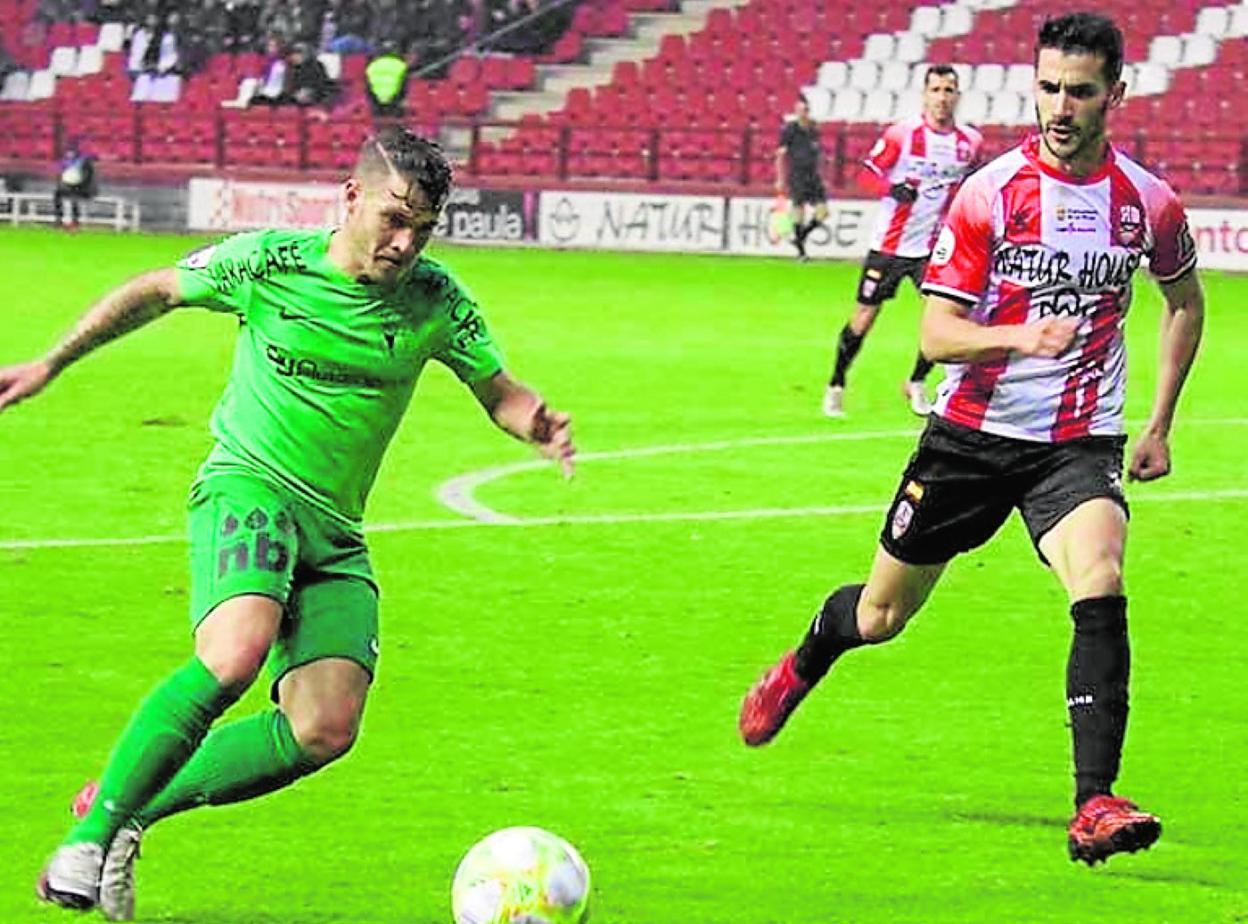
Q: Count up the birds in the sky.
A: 0